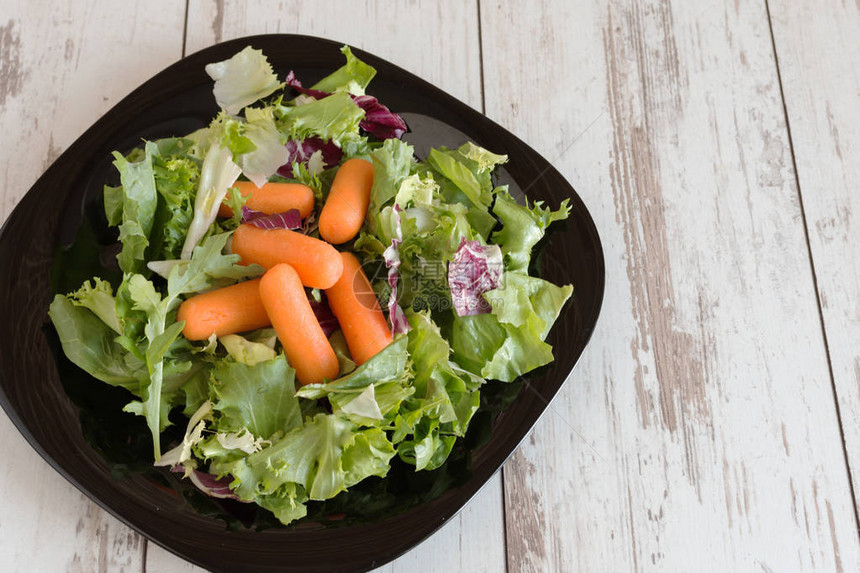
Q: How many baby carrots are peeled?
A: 6